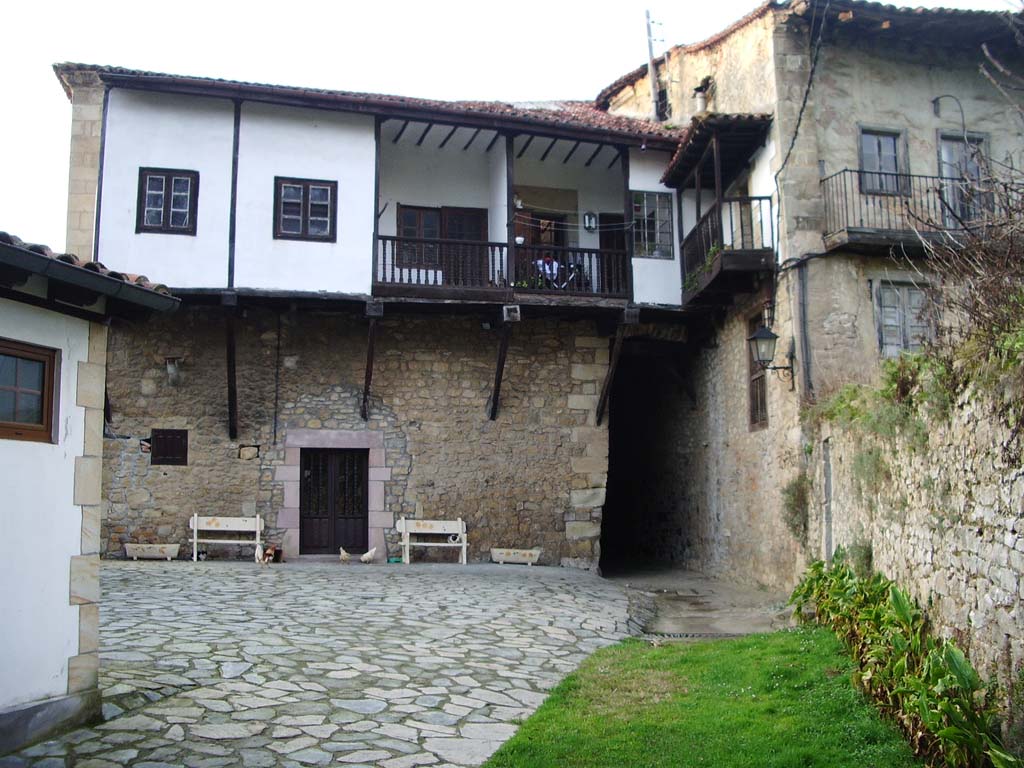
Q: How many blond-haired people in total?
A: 0